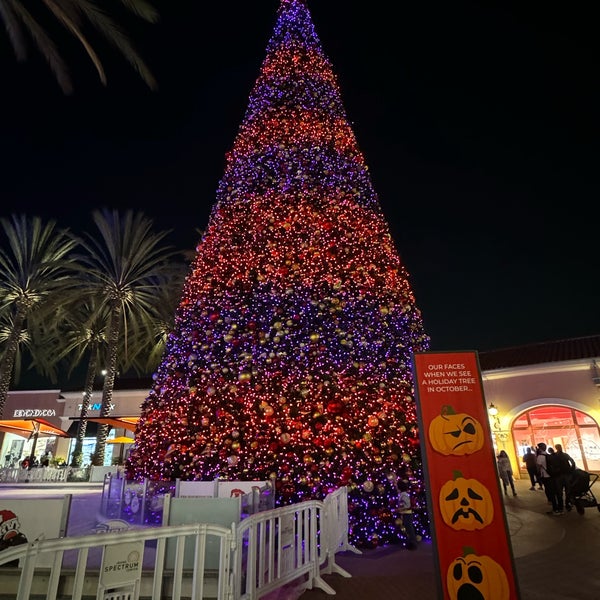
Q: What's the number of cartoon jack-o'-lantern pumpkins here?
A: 3